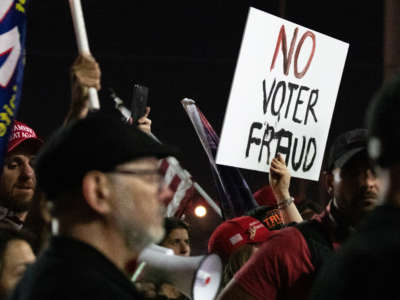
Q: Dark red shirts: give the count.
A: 1